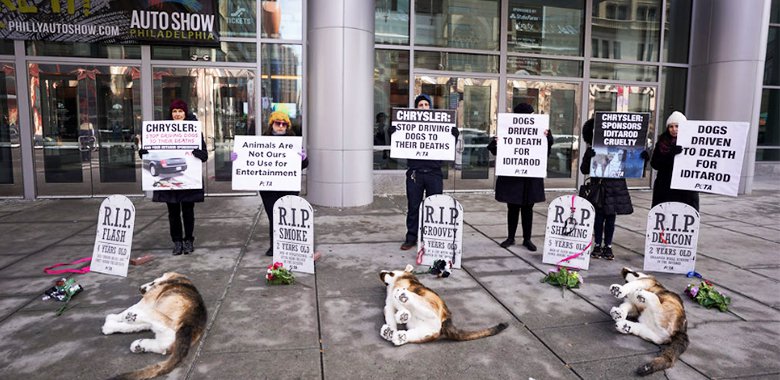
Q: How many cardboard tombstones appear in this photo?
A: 5